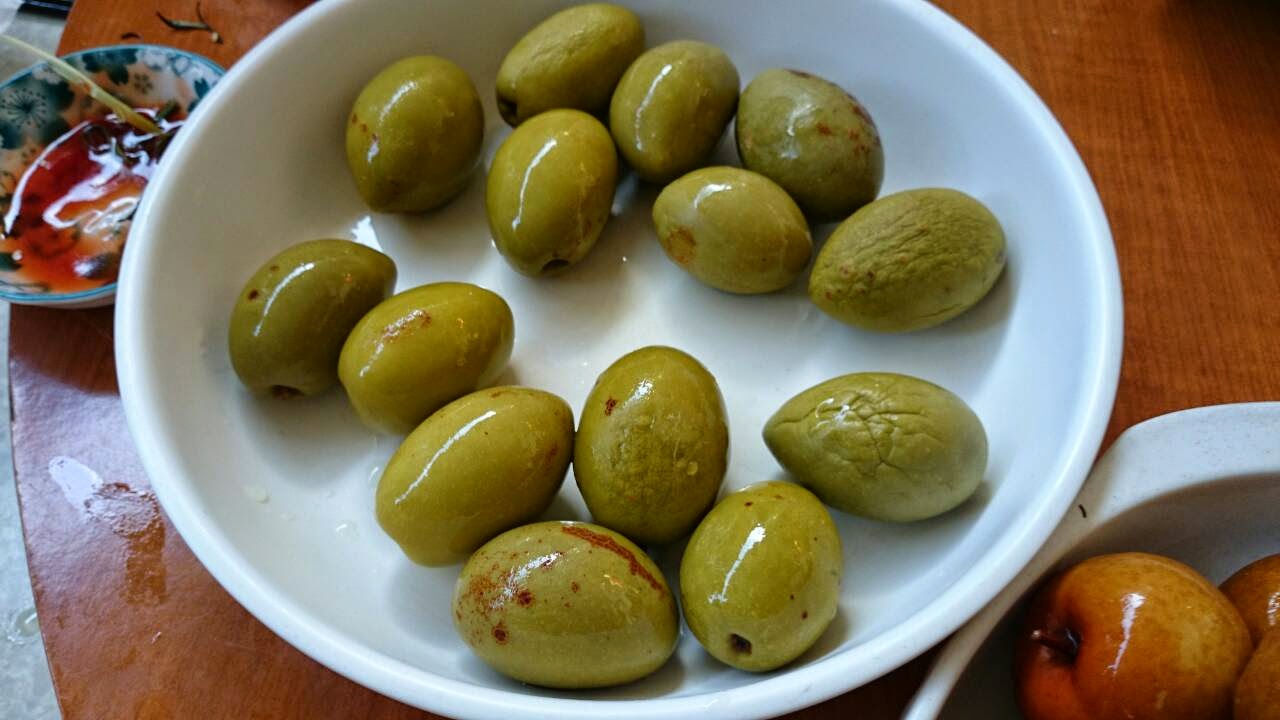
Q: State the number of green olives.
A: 14